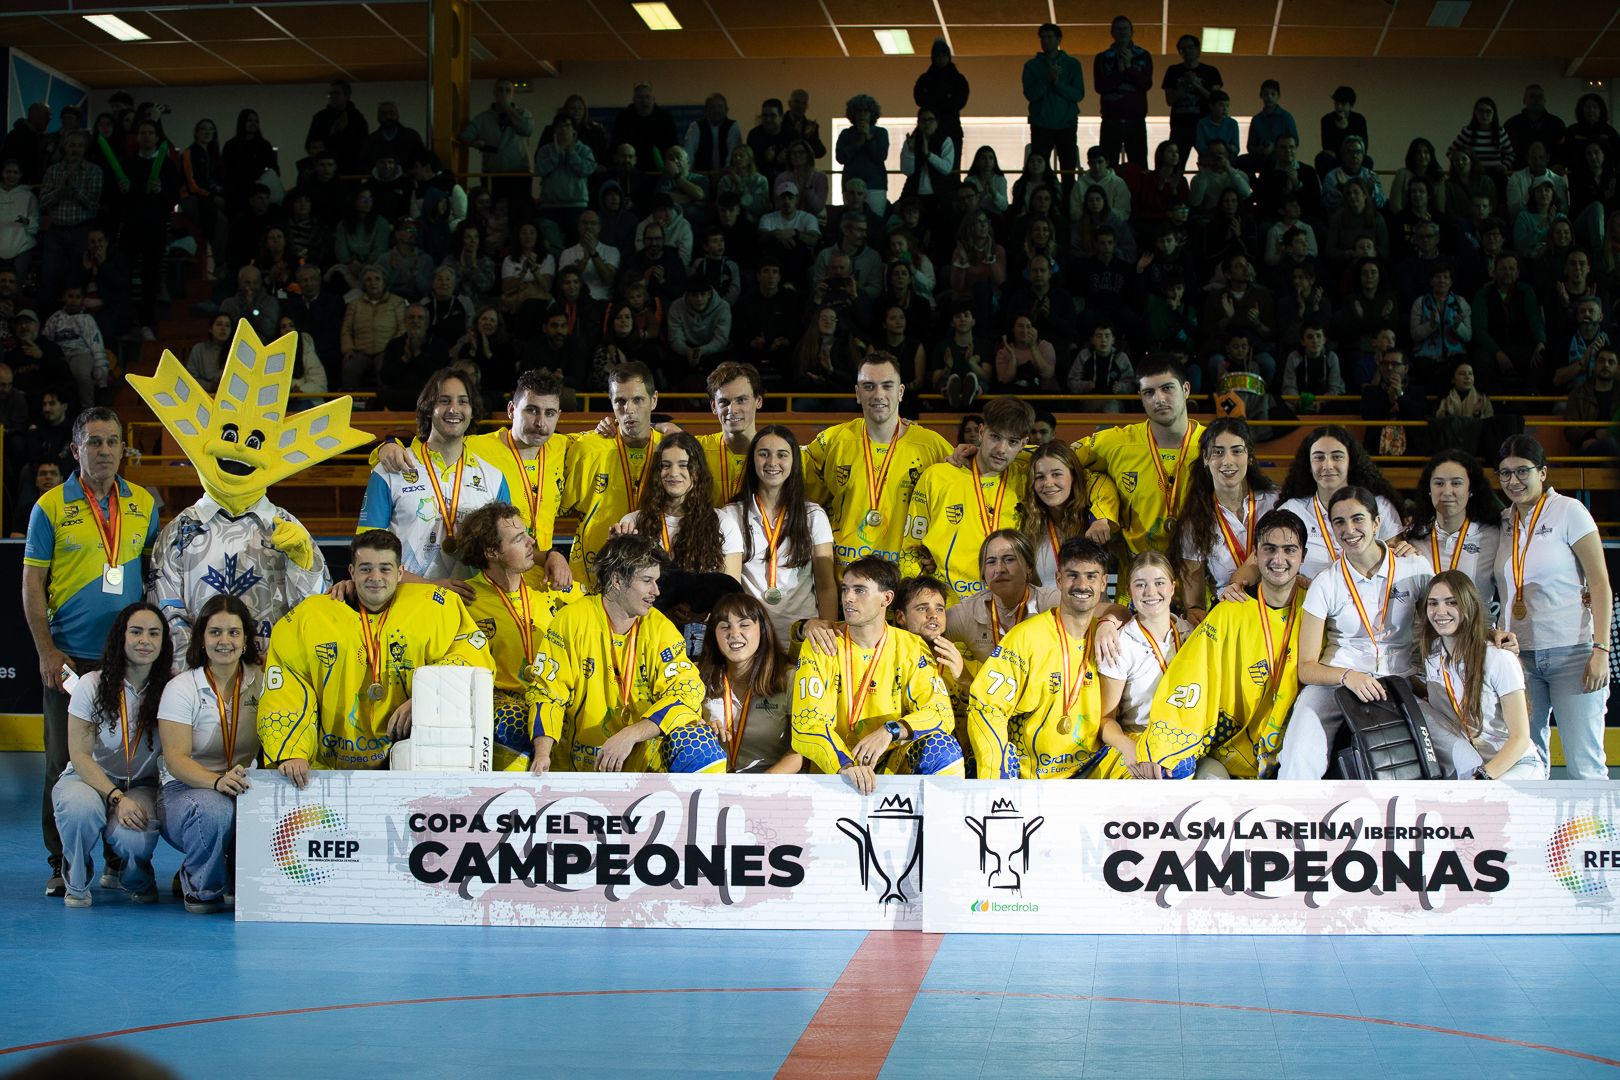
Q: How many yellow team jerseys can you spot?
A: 13